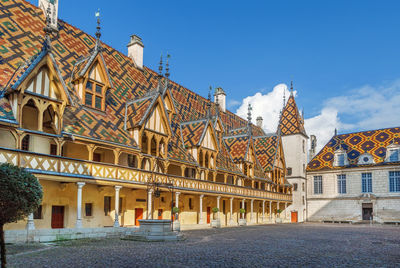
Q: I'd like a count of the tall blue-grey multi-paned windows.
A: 4